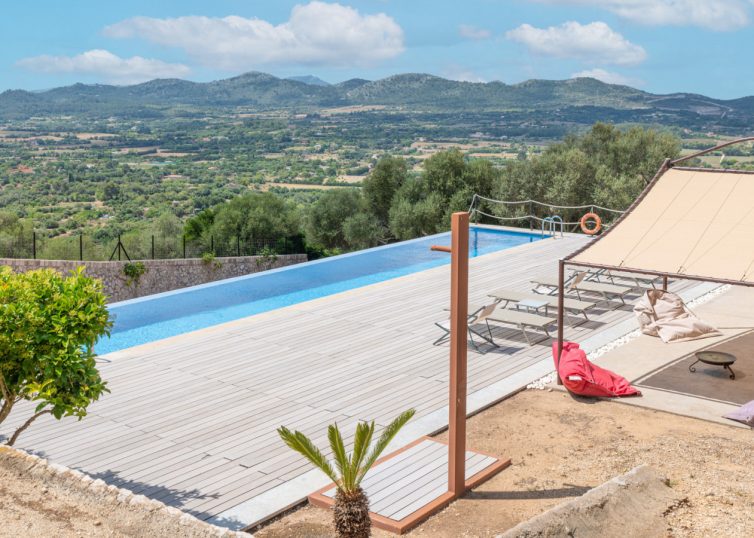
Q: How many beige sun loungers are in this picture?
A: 4